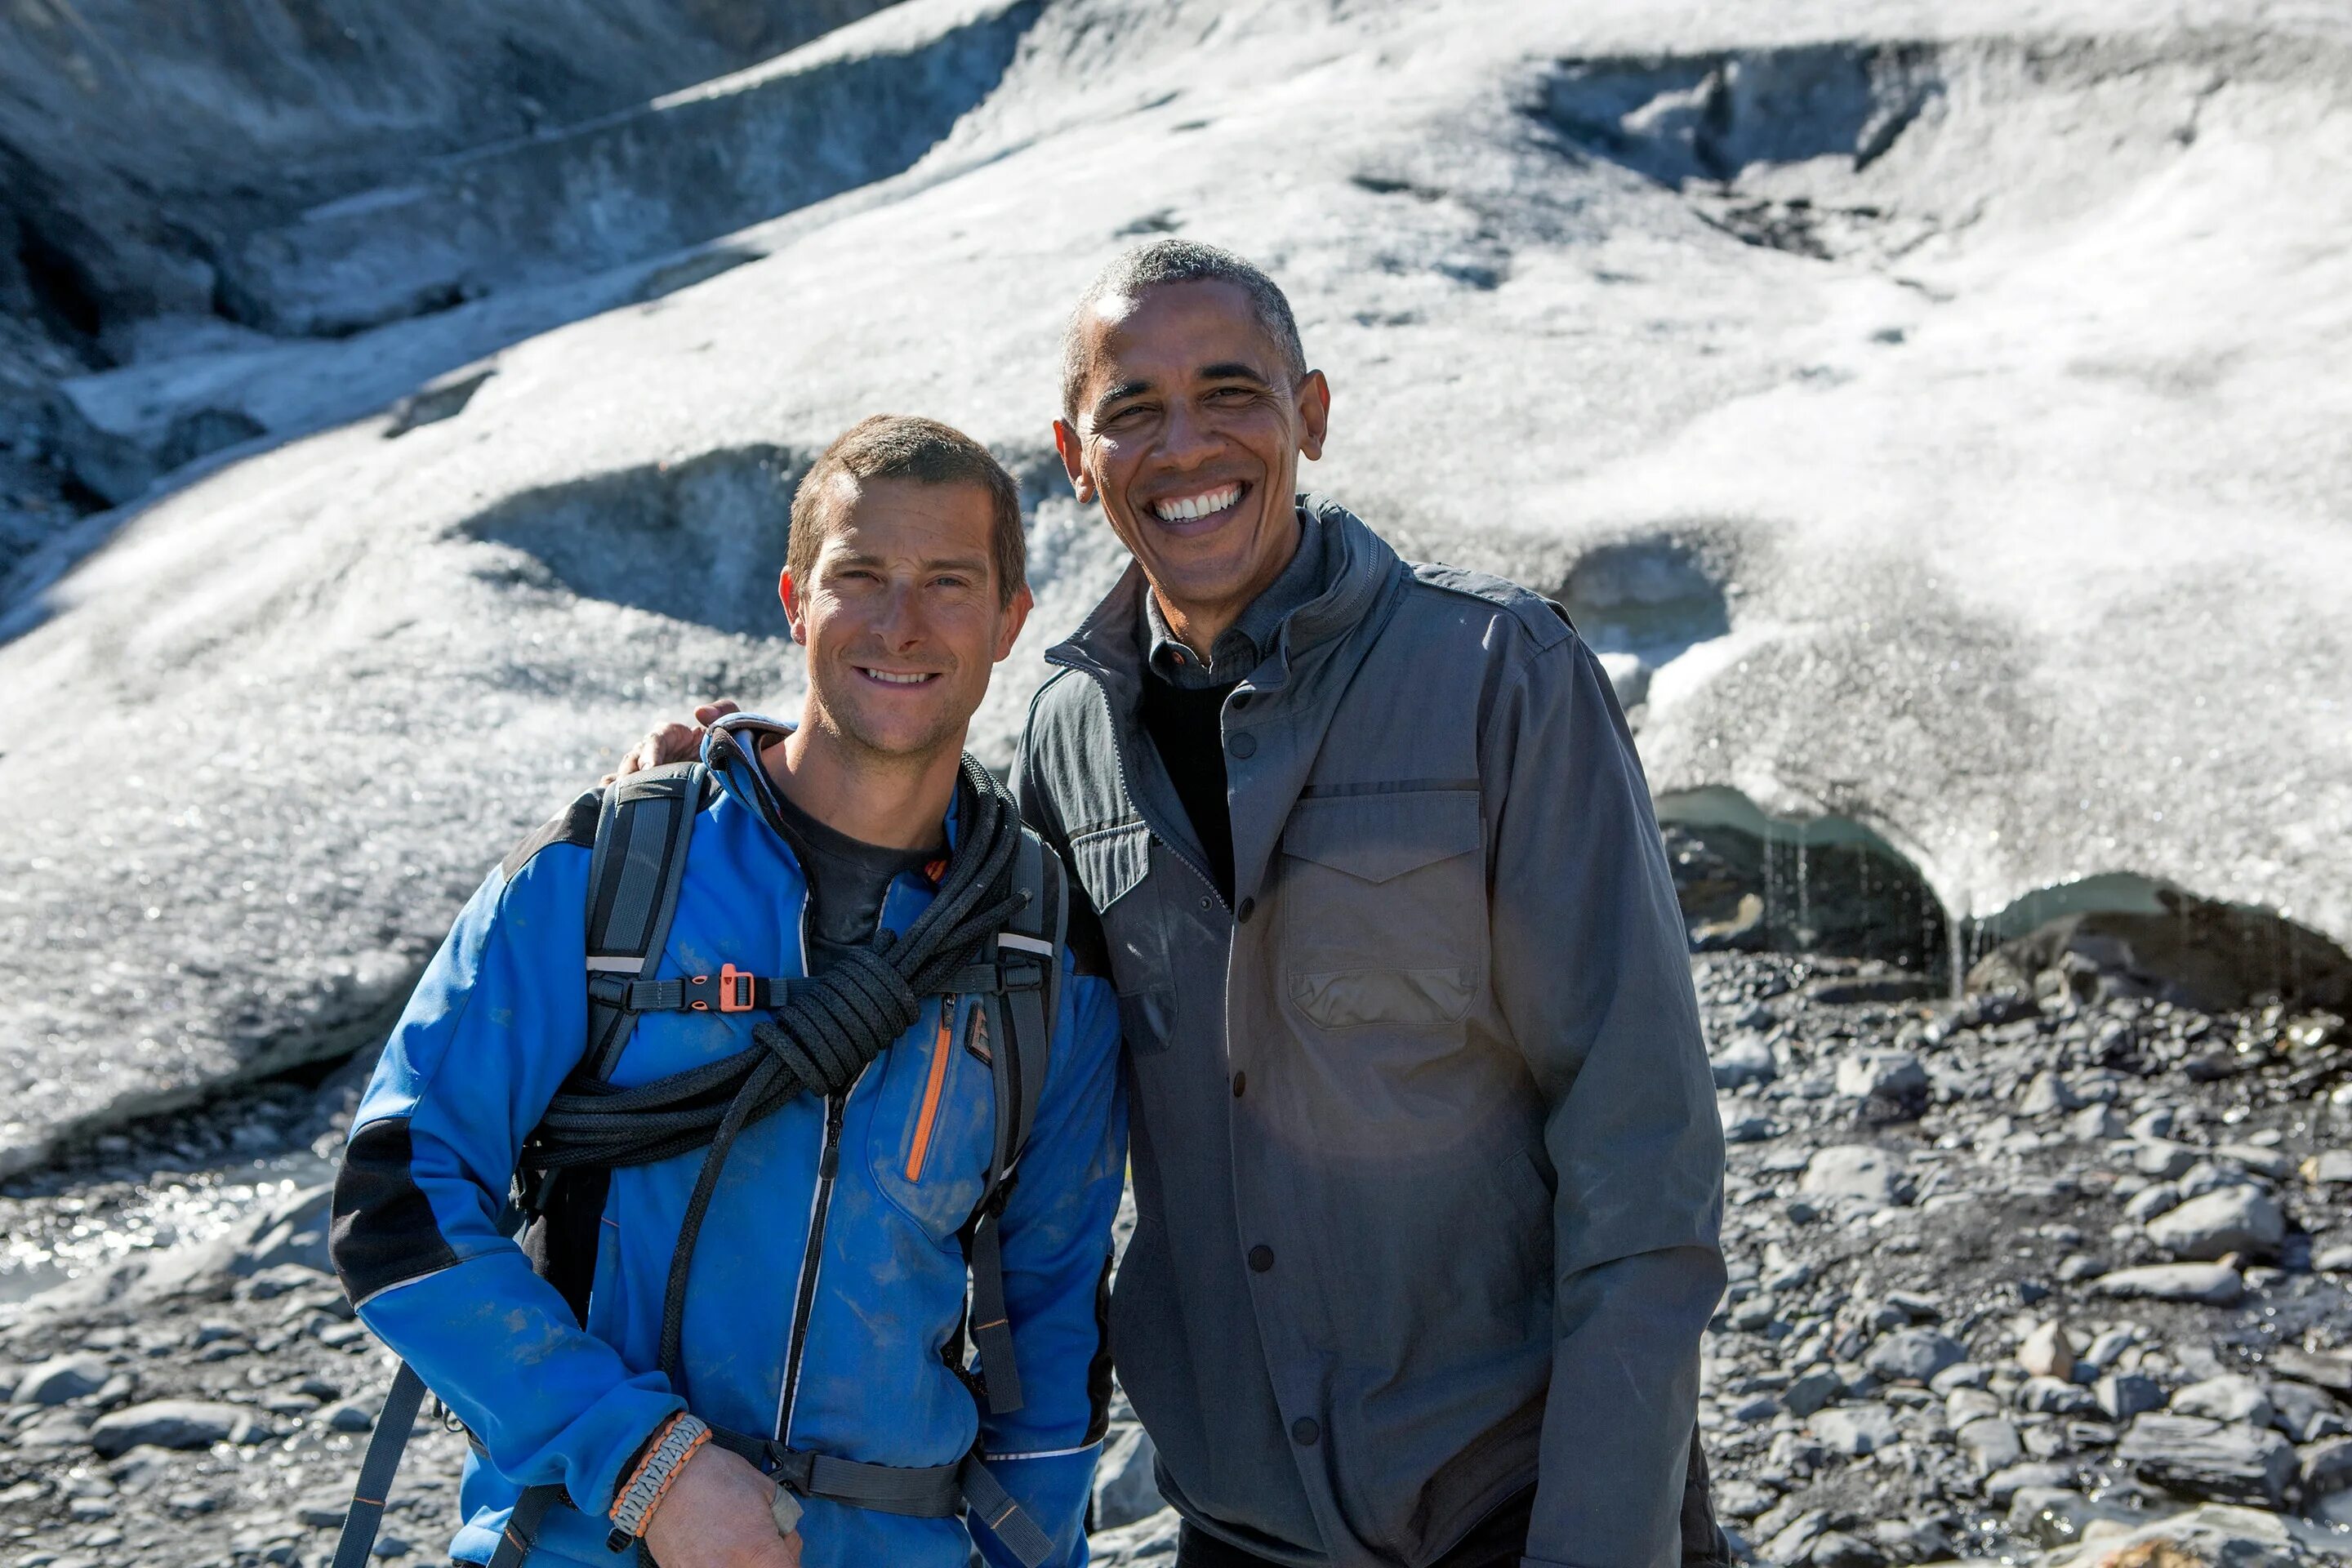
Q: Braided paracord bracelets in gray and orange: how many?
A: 1